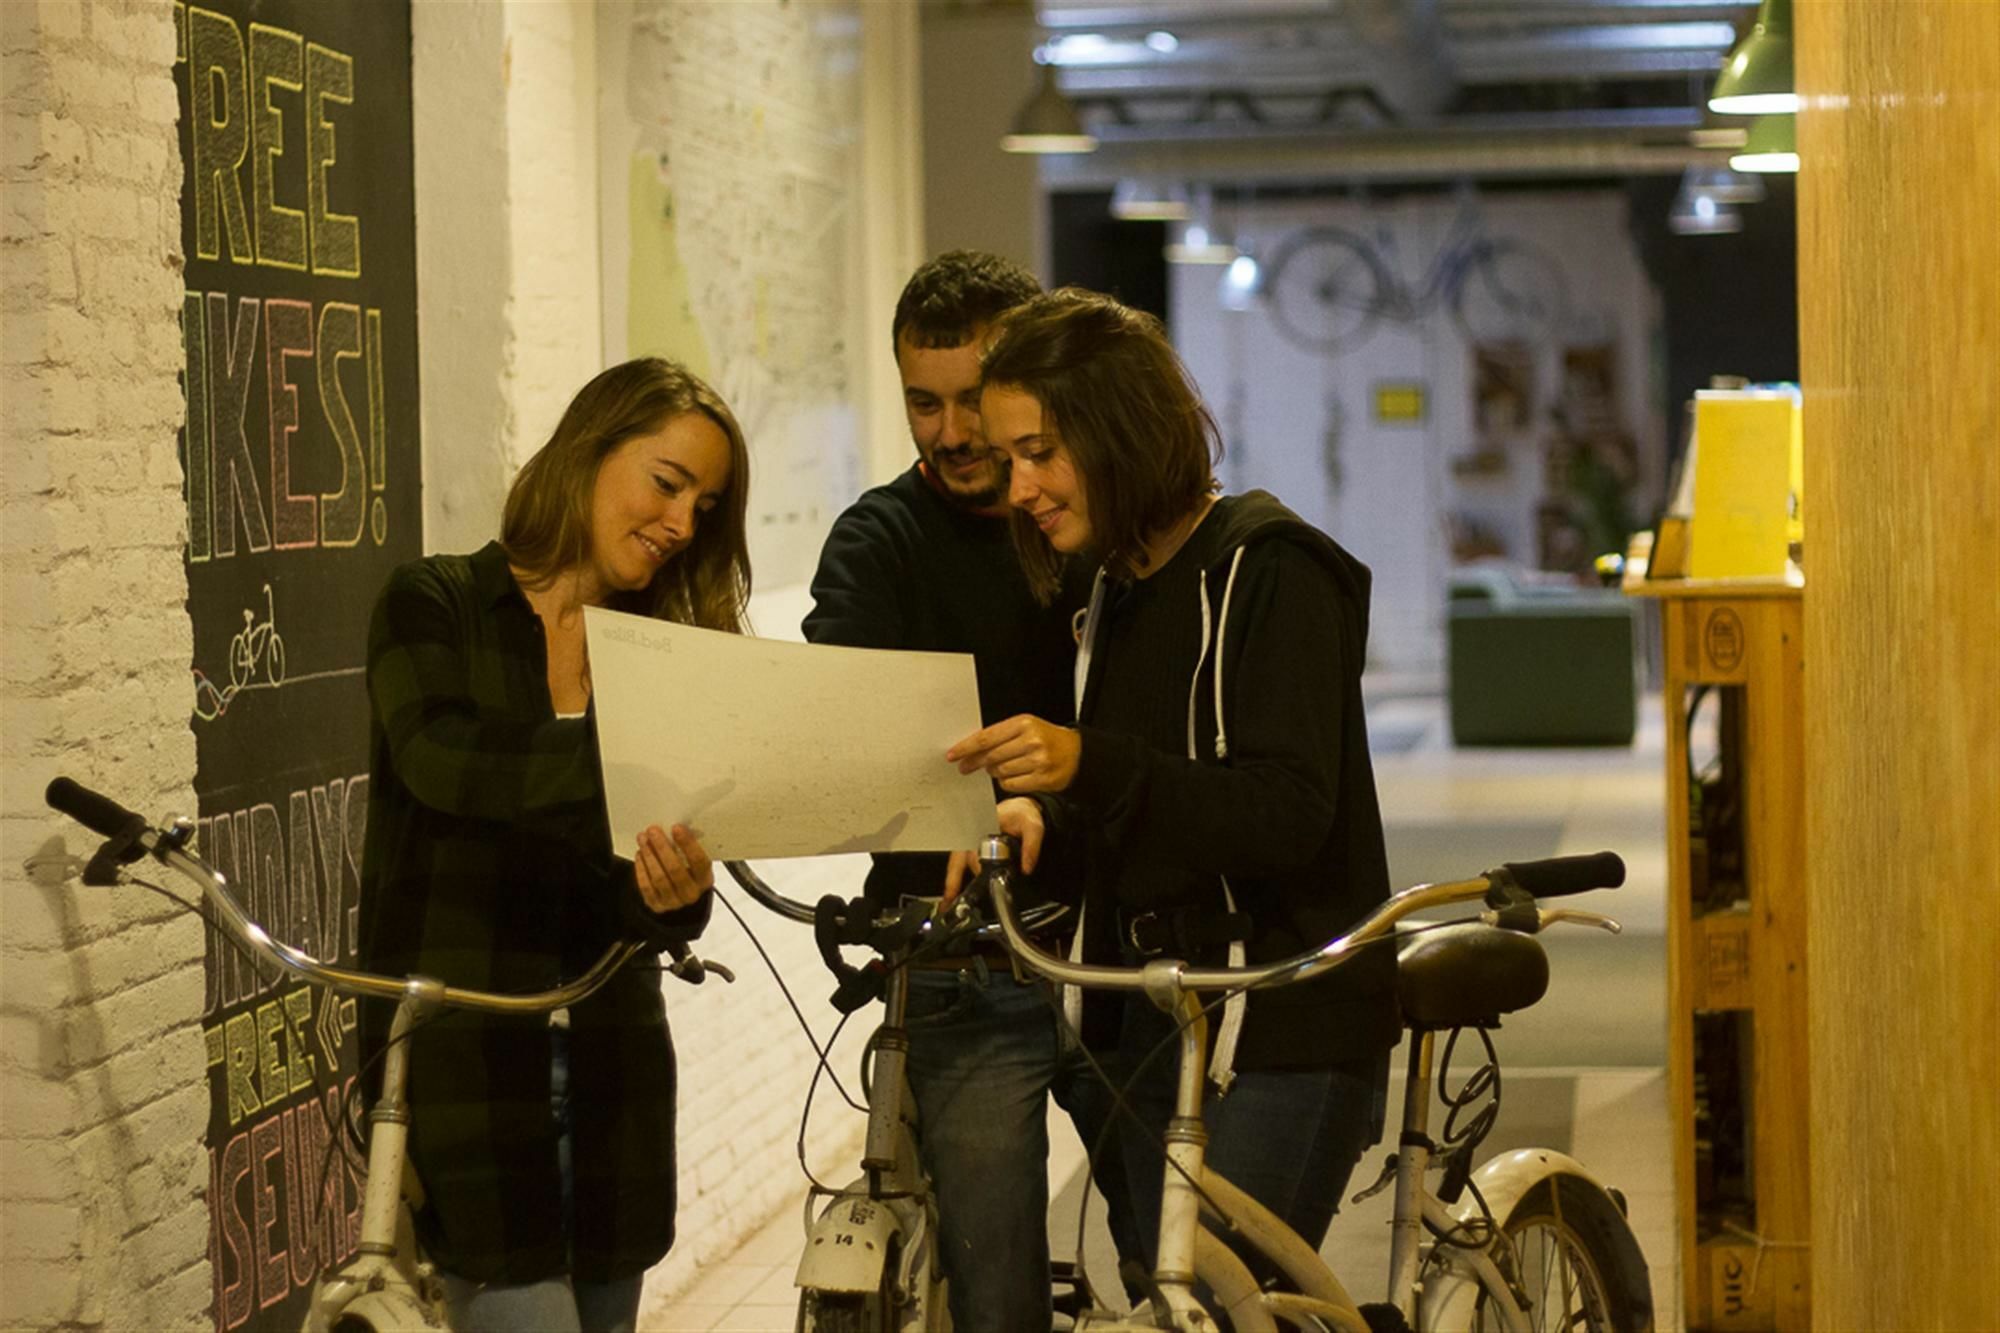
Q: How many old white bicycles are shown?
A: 3